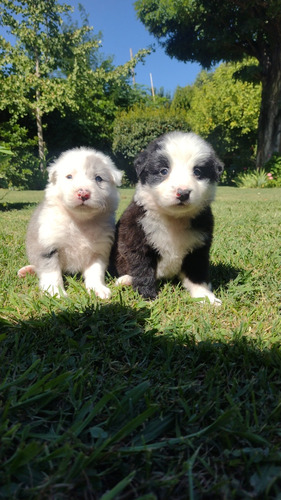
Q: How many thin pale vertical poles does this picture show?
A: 2